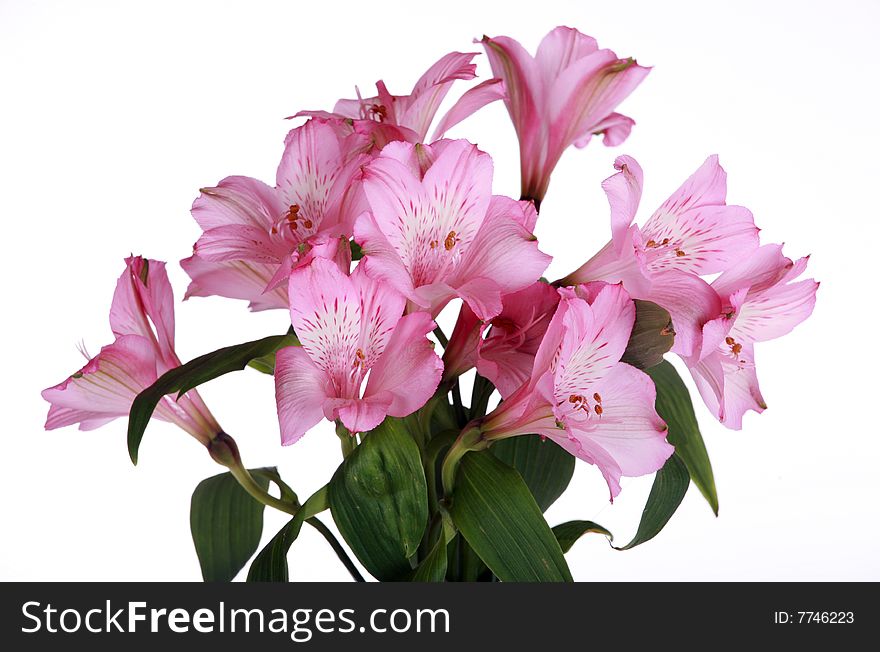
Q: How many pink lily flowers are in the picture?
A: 10